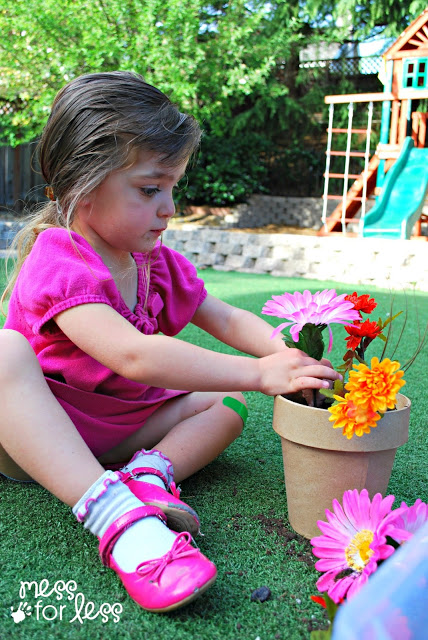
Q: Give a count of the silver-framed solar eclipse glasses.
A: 0